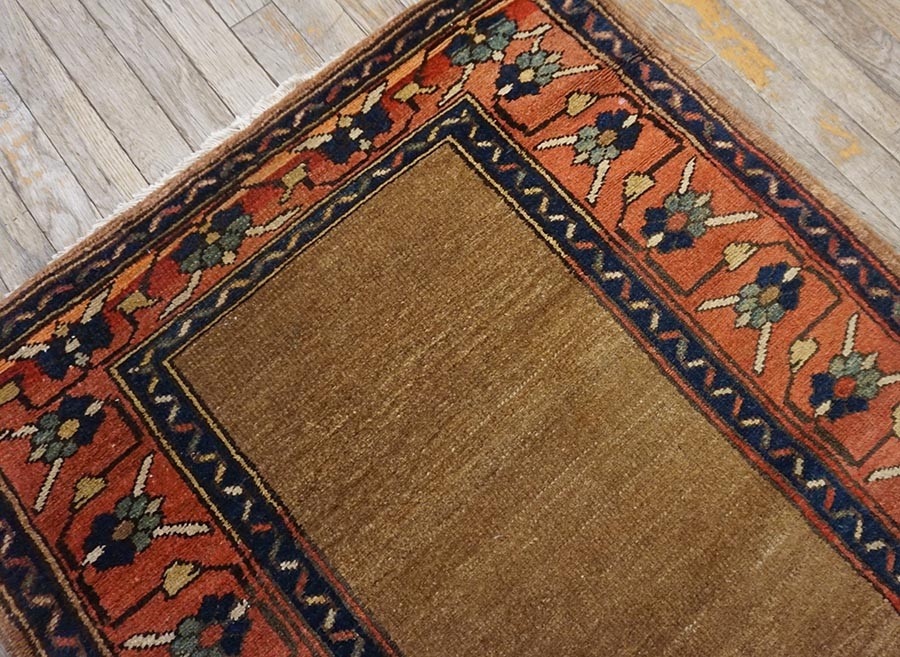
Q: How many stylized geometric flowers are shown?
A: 12